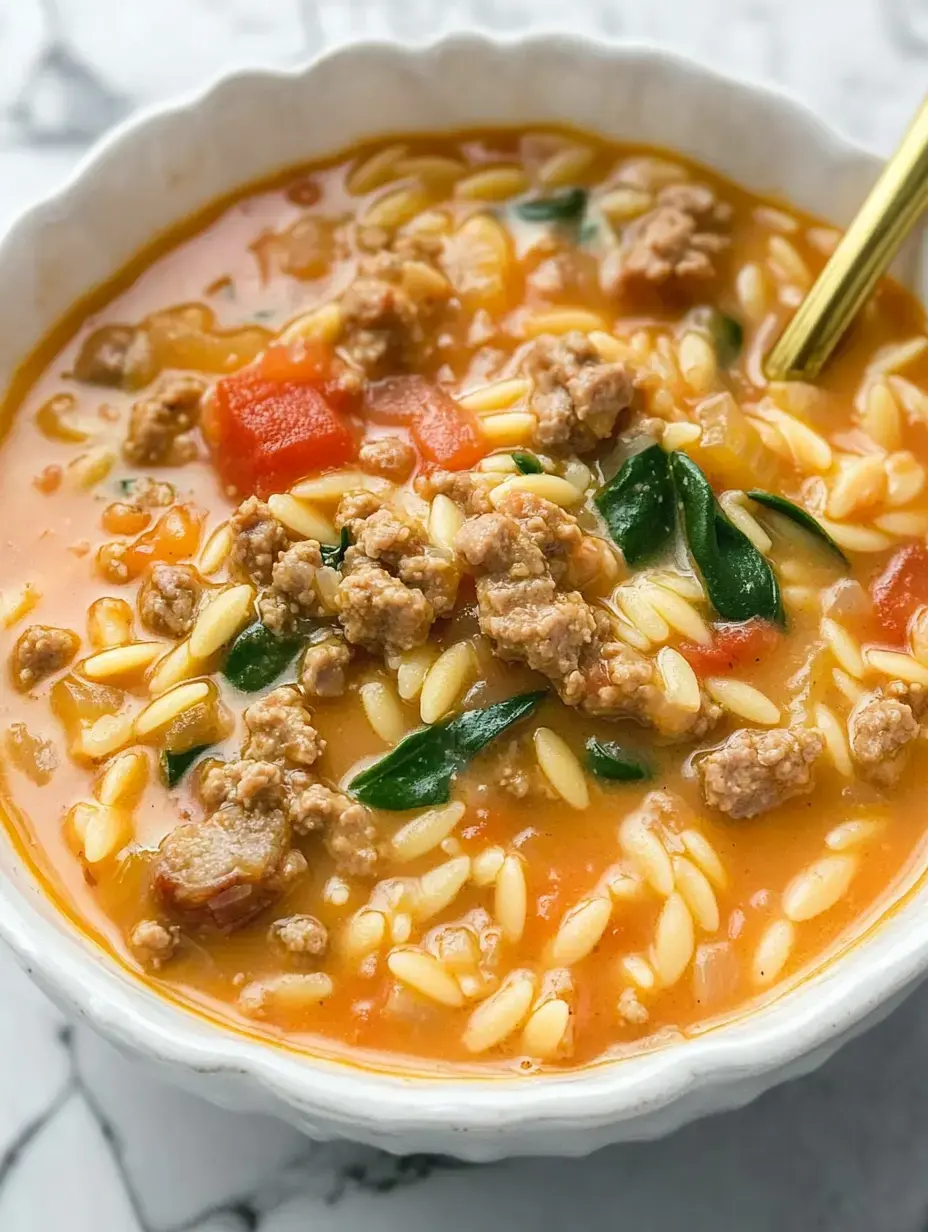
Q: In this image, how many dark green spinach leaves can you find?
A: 11